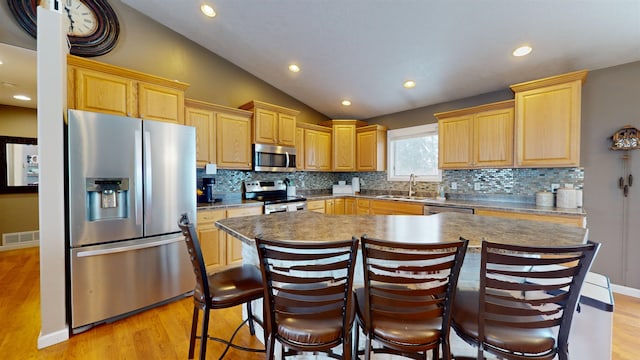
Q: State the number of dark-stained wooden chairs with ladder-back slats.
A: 4